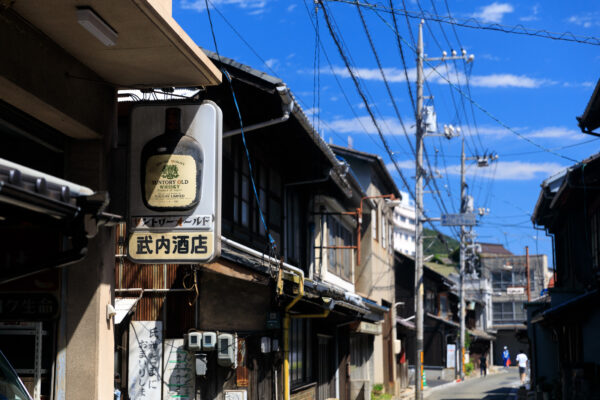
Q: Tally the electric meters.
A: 3